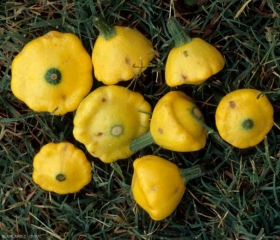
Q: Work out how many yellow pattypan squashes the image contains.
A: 8